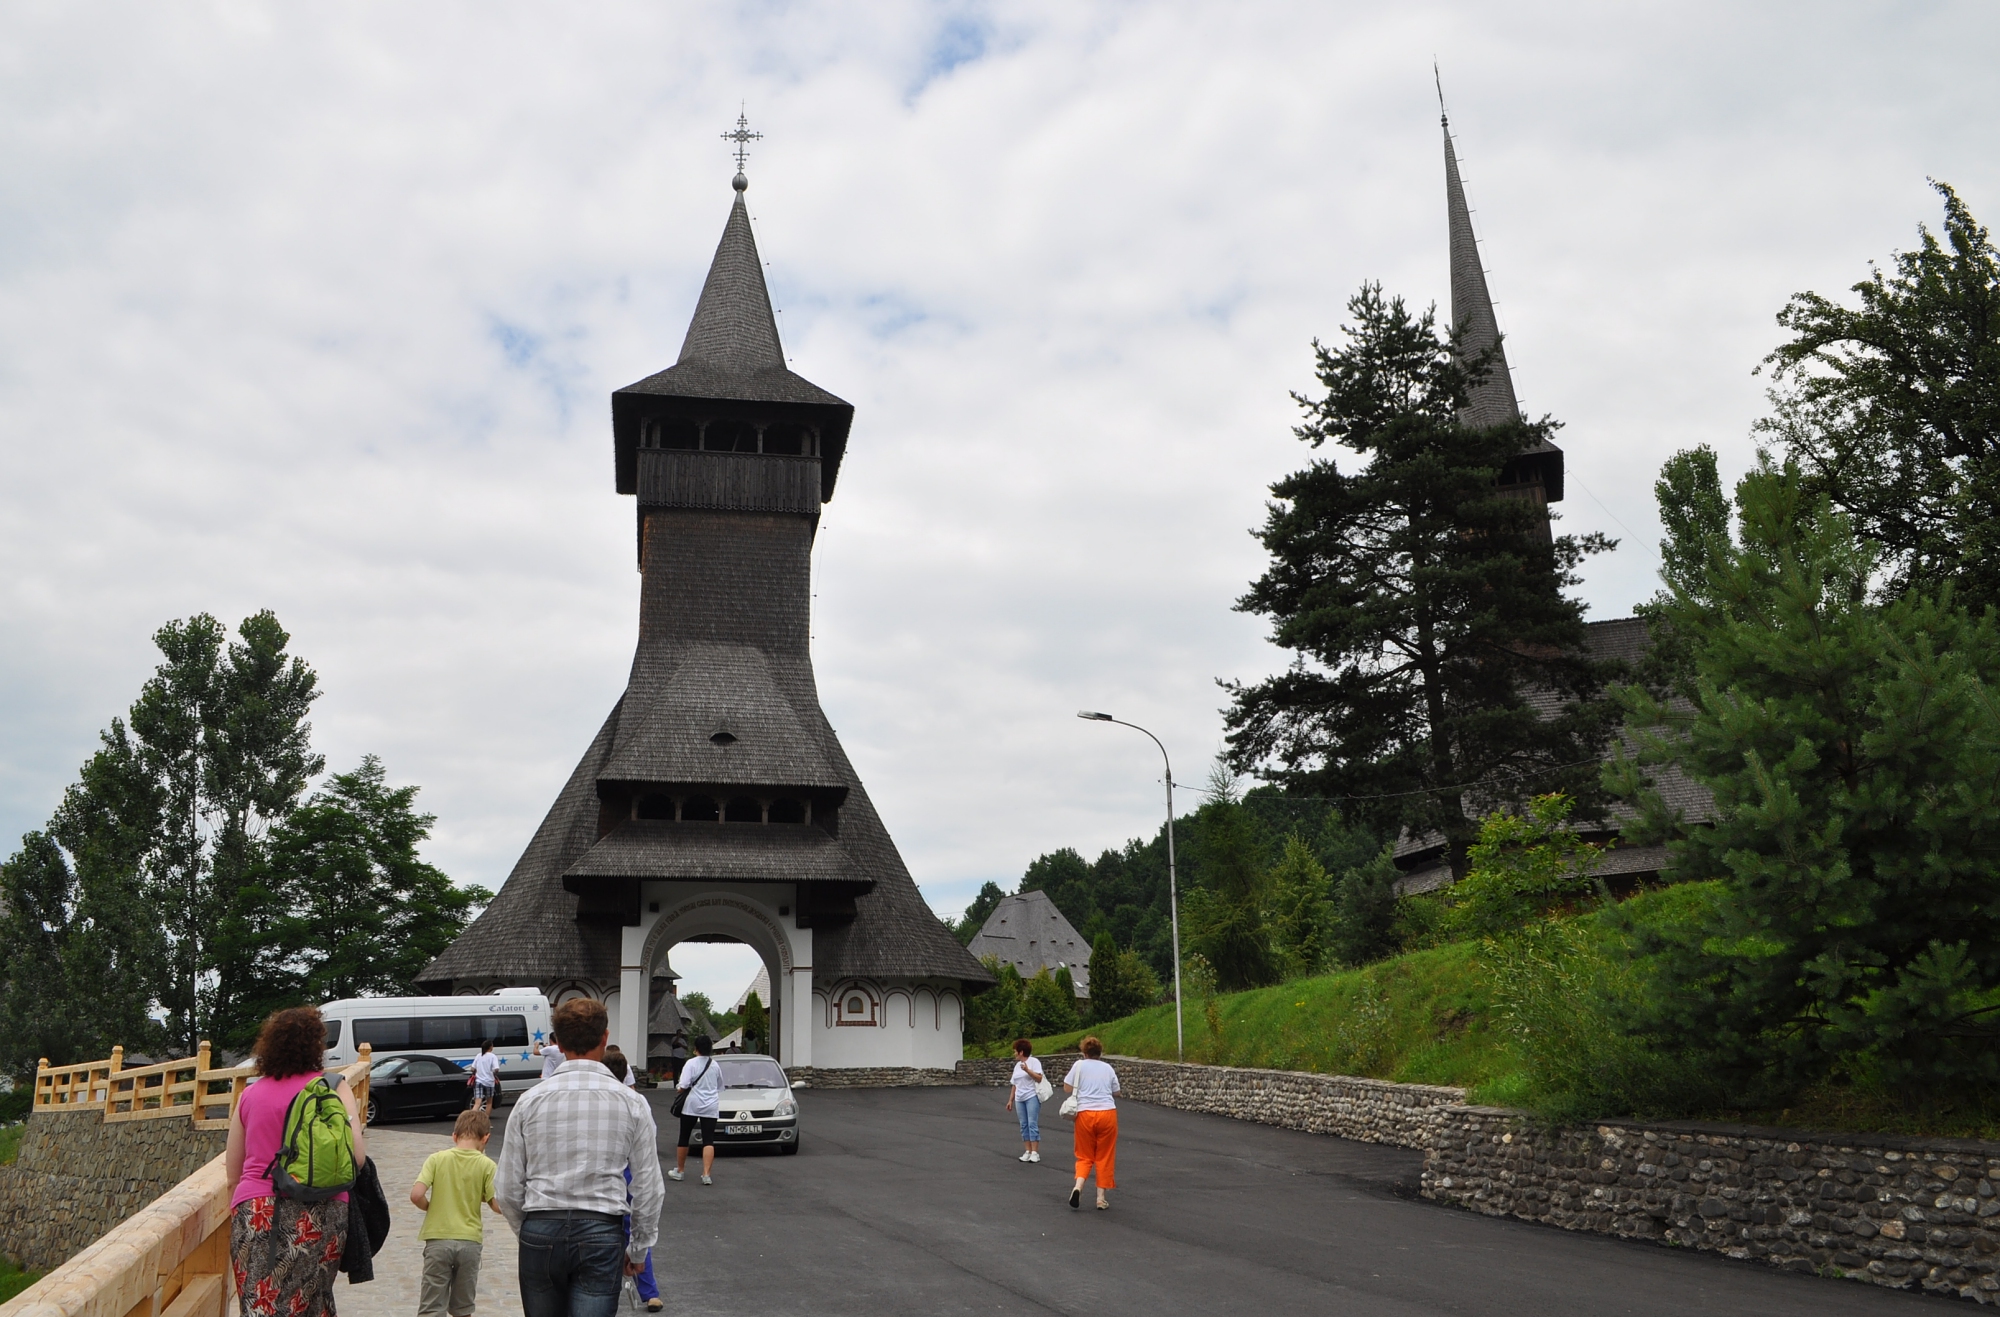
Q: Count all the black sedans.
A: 1